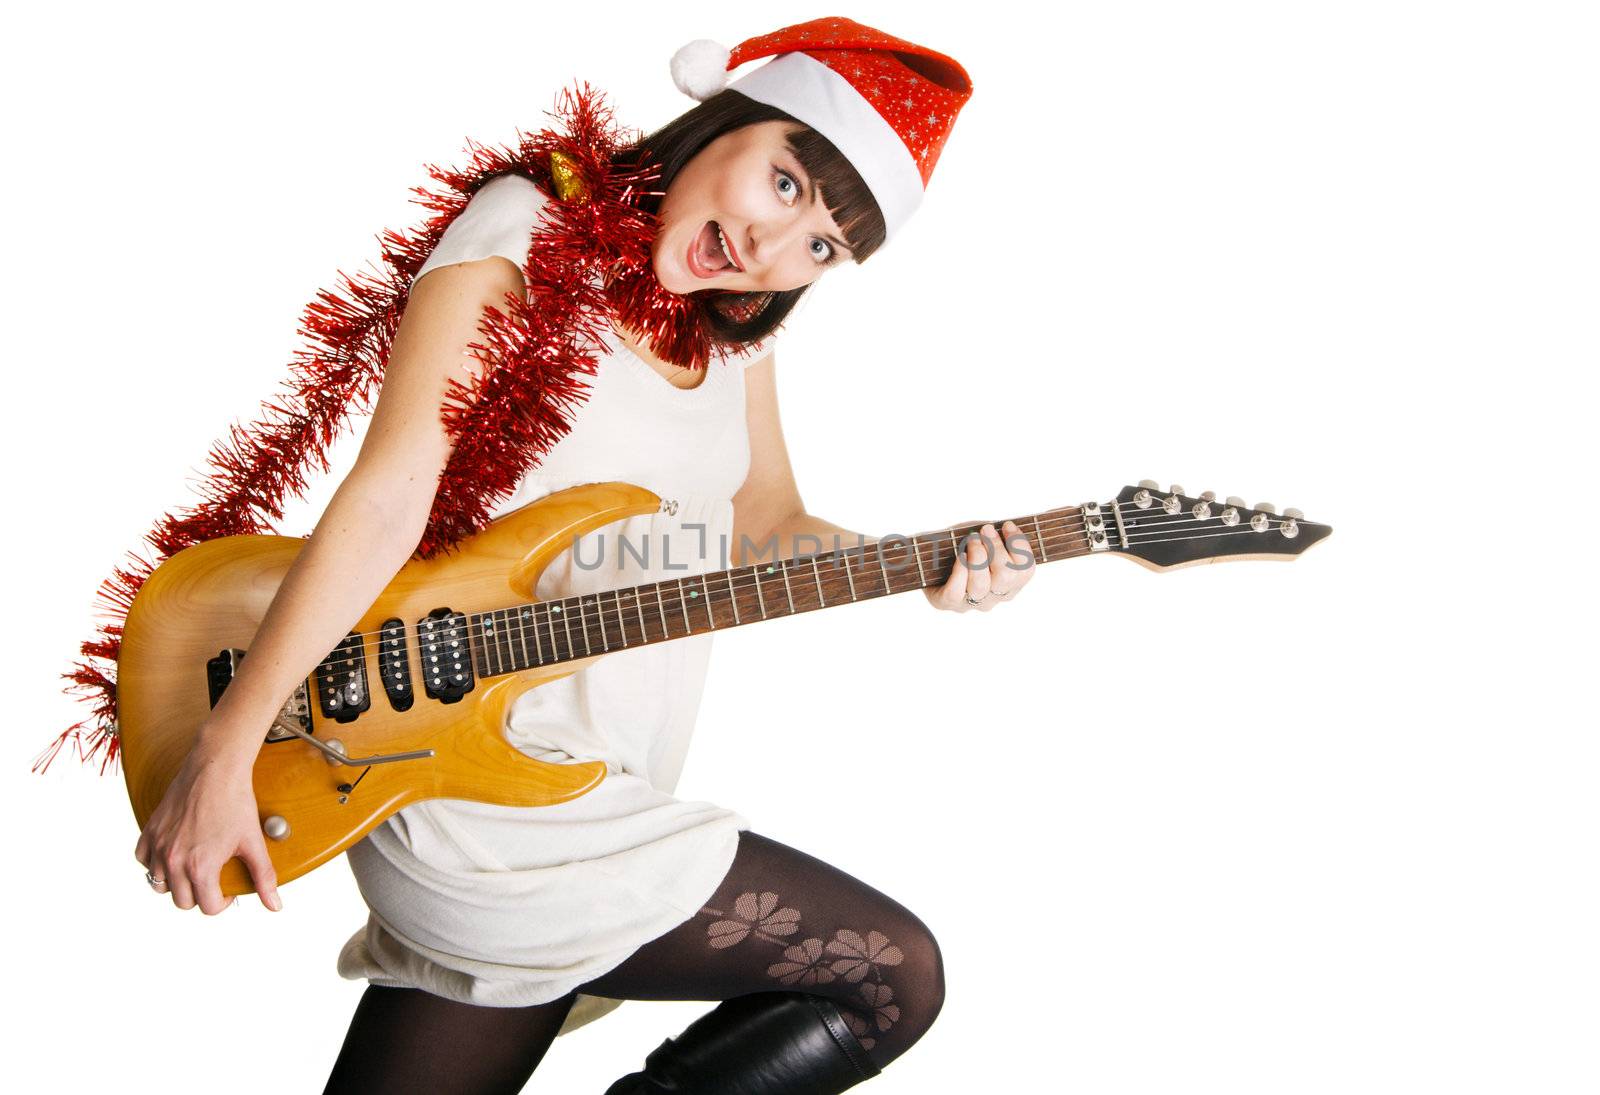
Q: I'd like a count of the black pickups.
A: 3